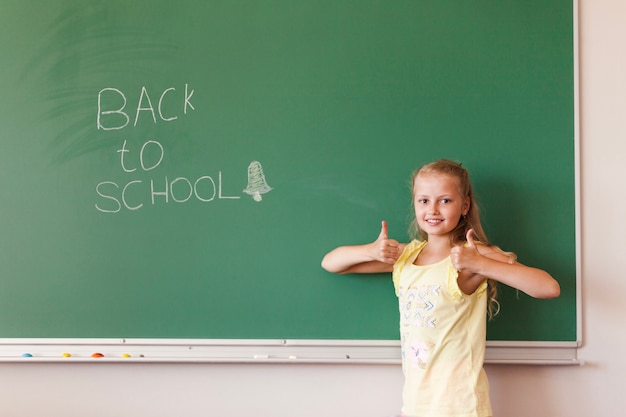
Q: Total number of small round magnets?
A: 4